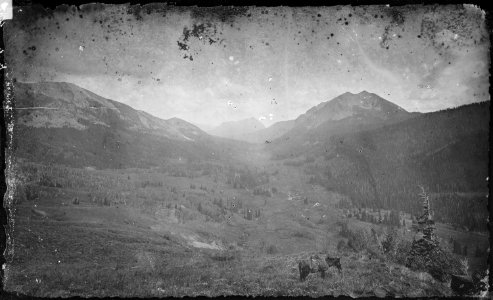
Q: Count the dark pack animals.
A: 1